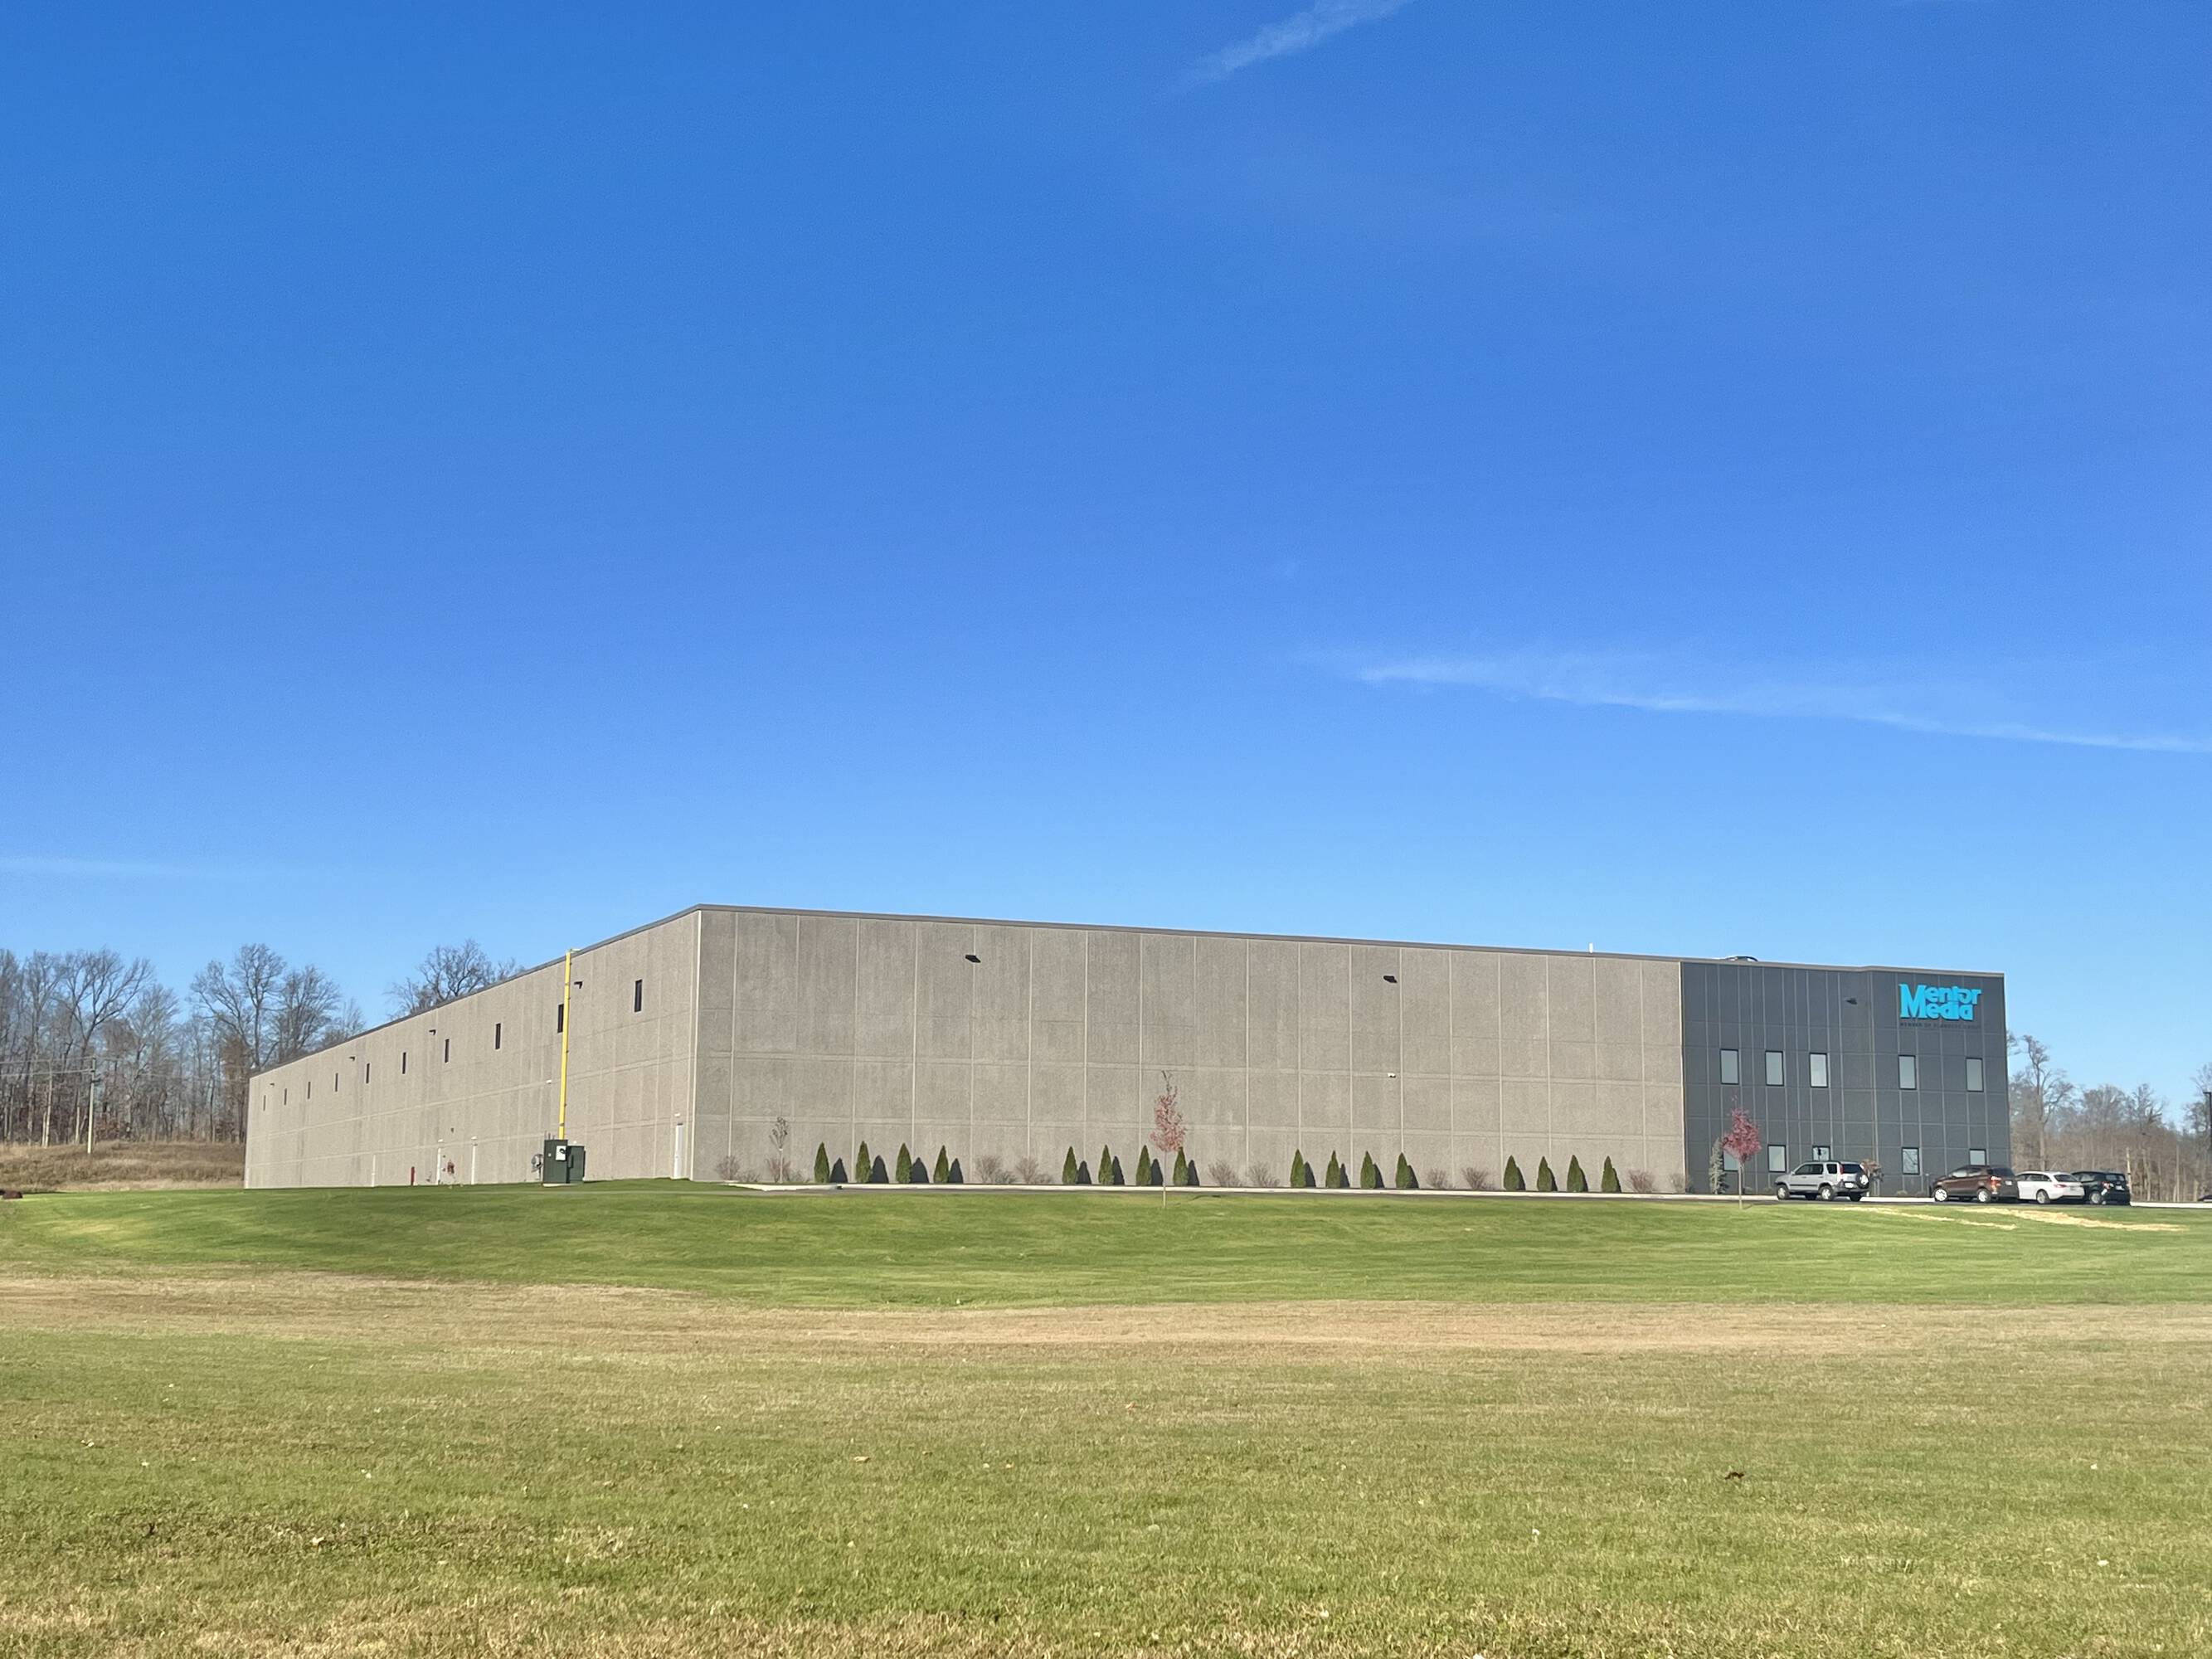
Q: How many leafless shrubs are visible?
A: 10